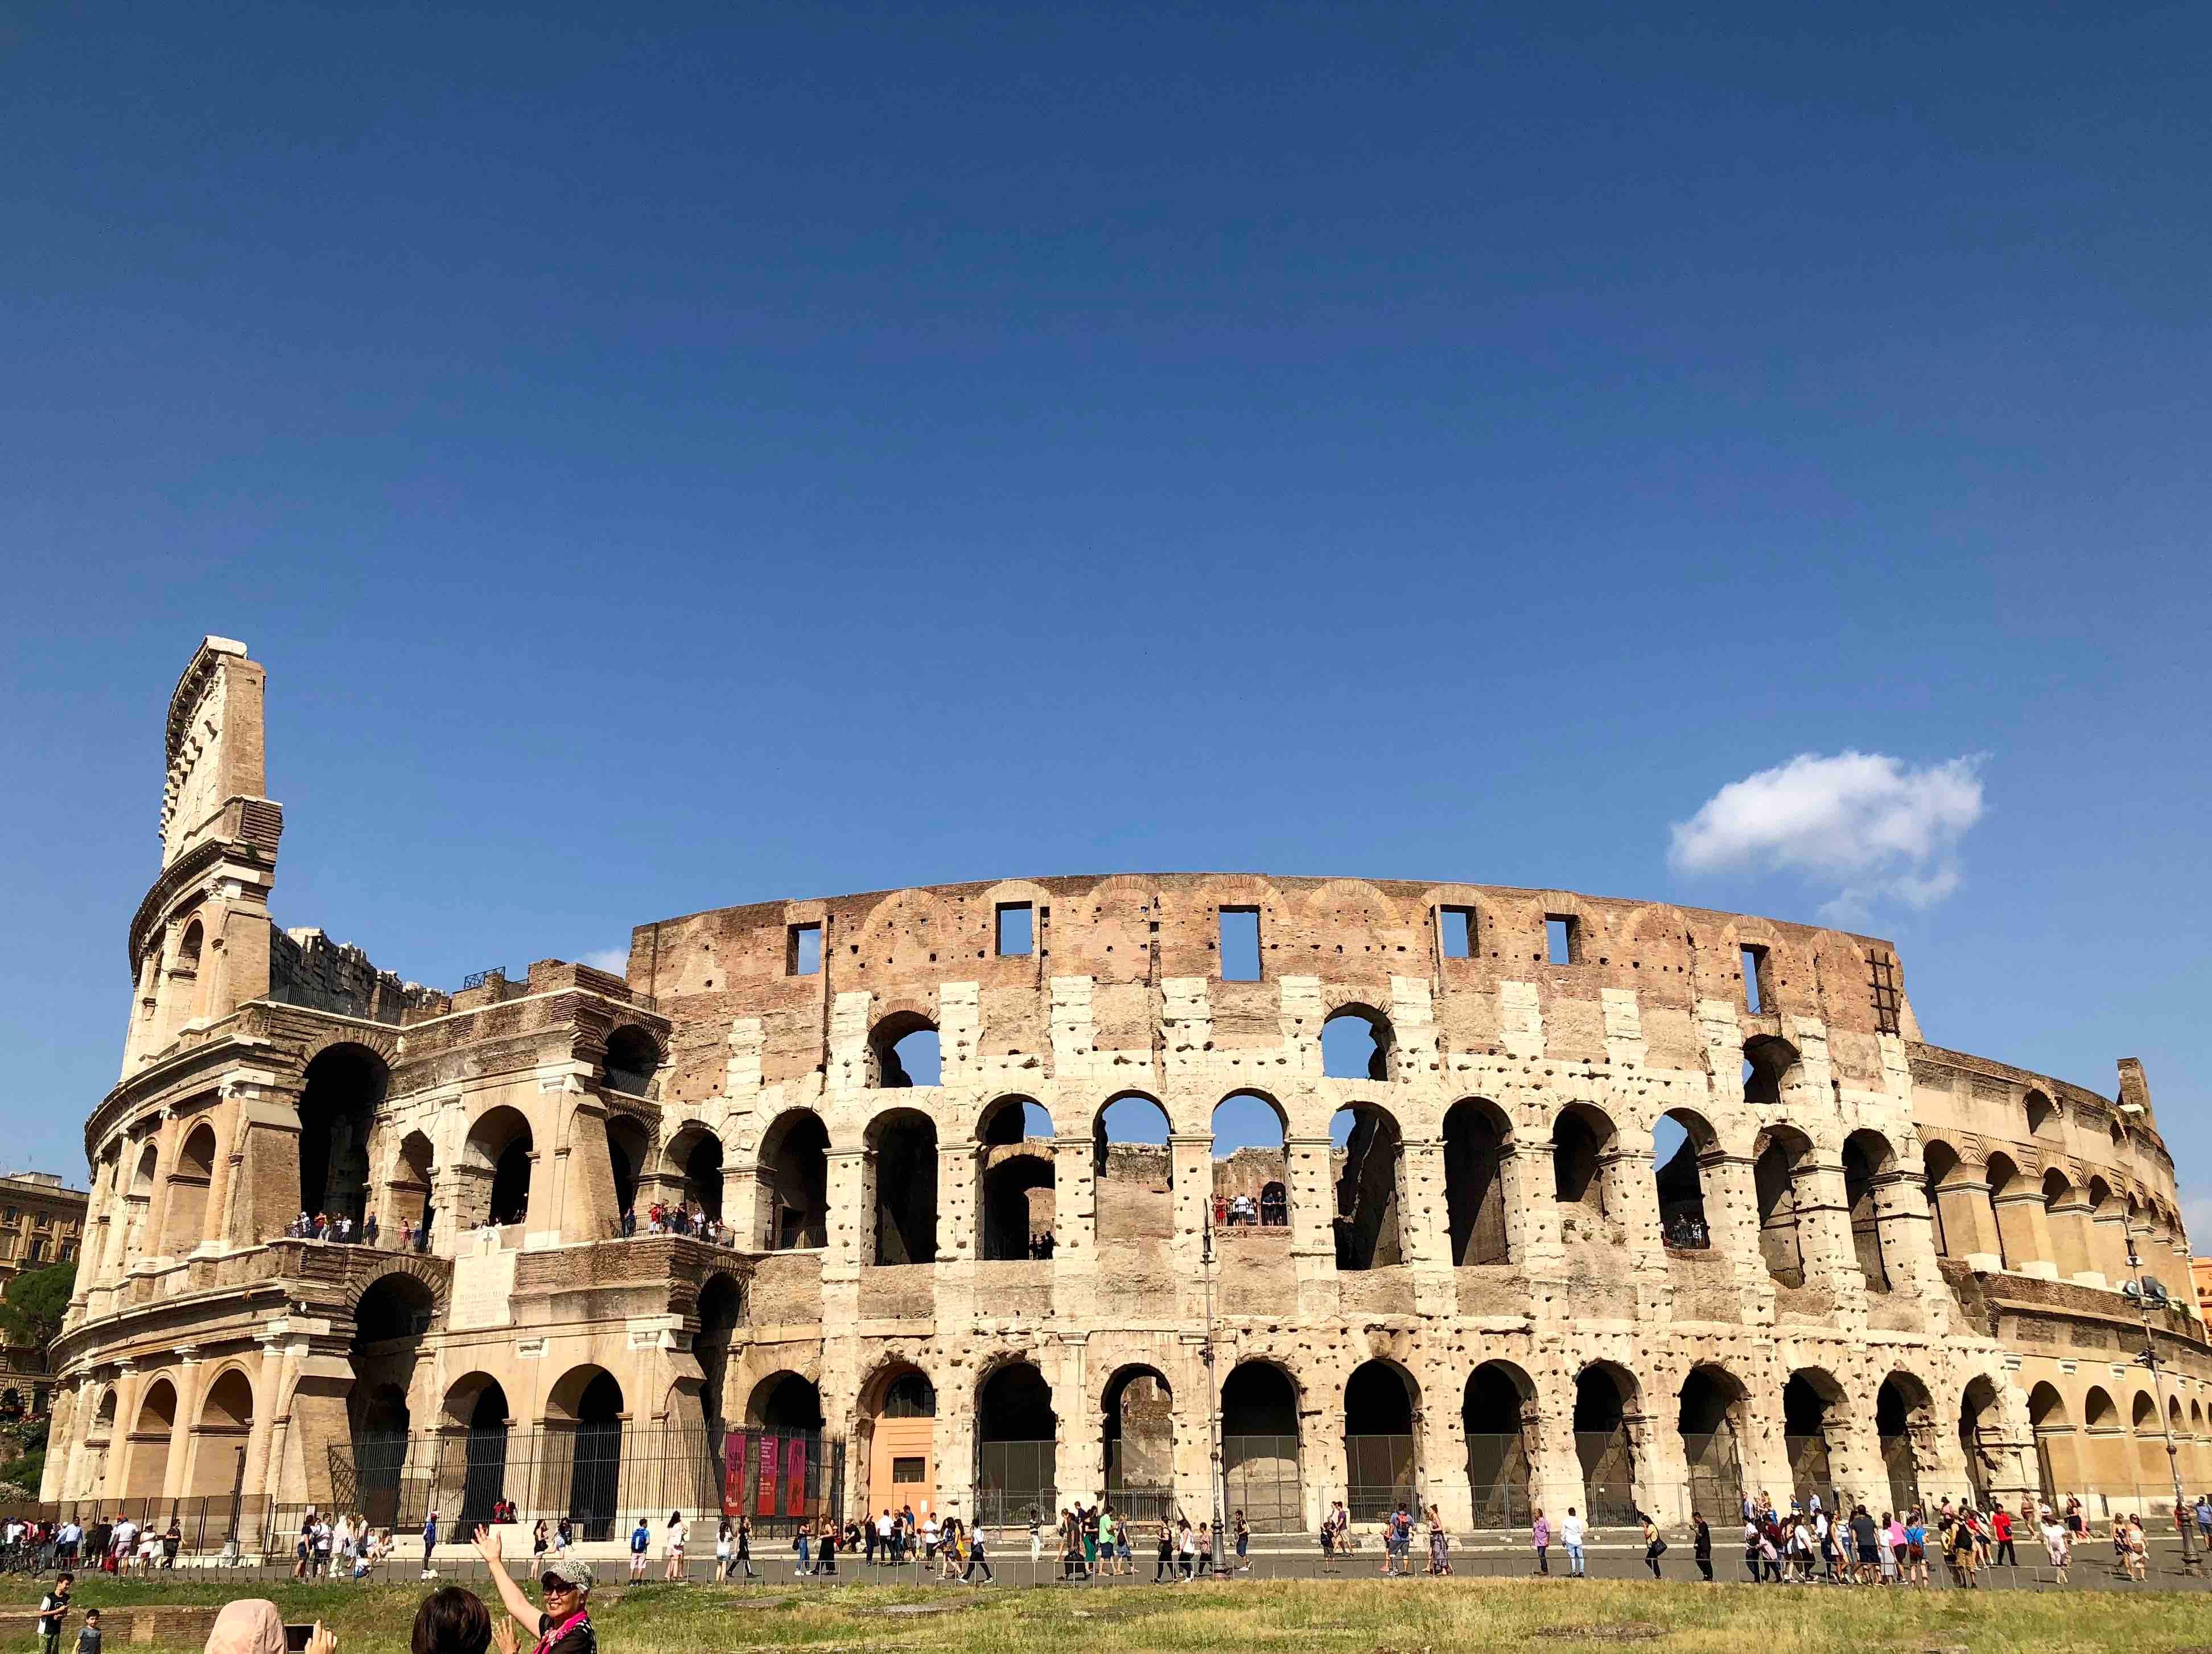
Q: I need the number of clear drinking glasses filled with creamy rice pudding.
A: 0